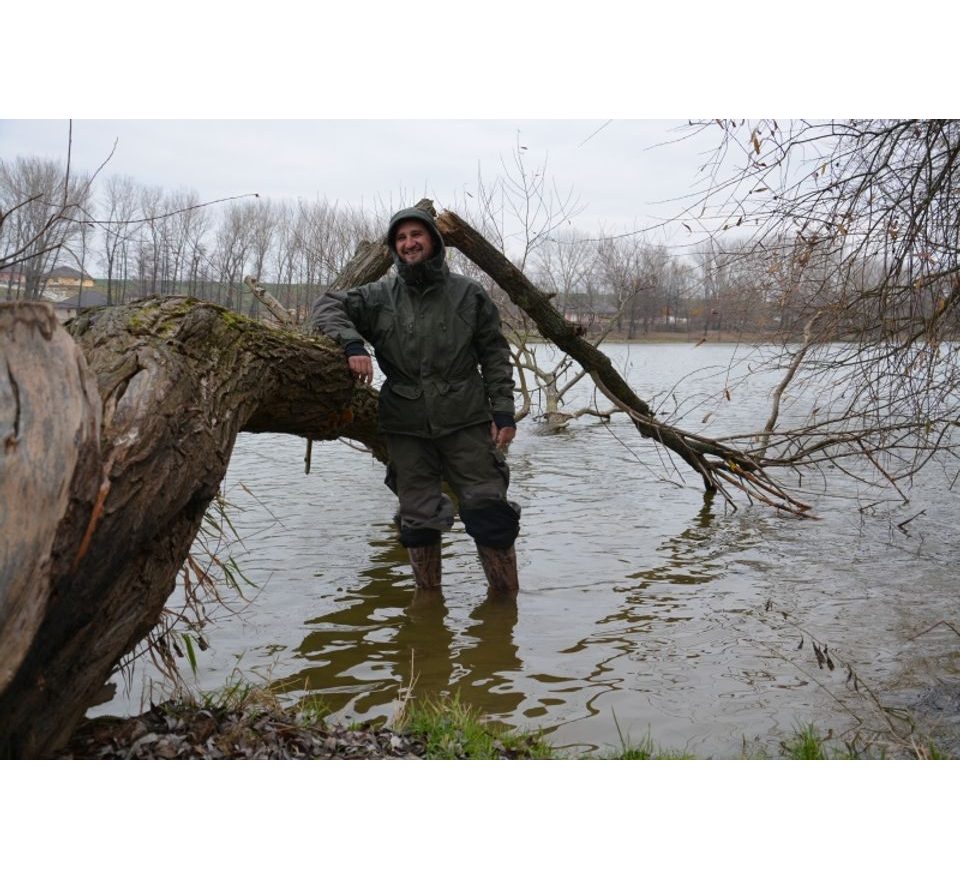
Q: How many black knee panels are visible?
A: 2